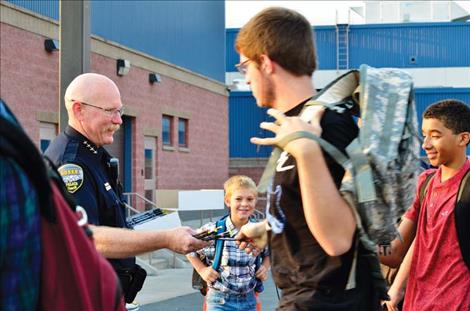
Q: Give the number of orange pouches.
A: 0